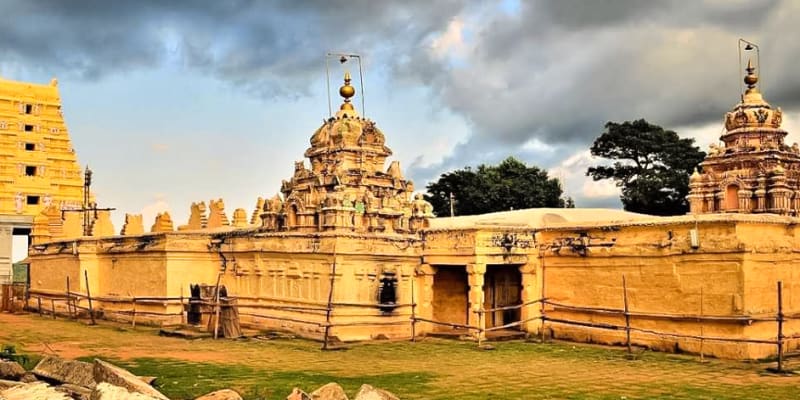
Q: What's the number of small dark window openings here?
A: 5